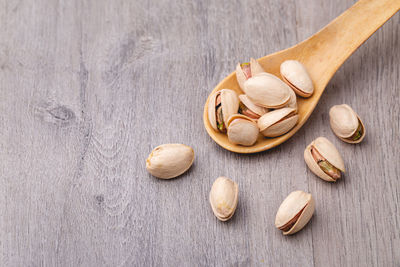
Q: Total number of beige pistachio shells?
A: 13